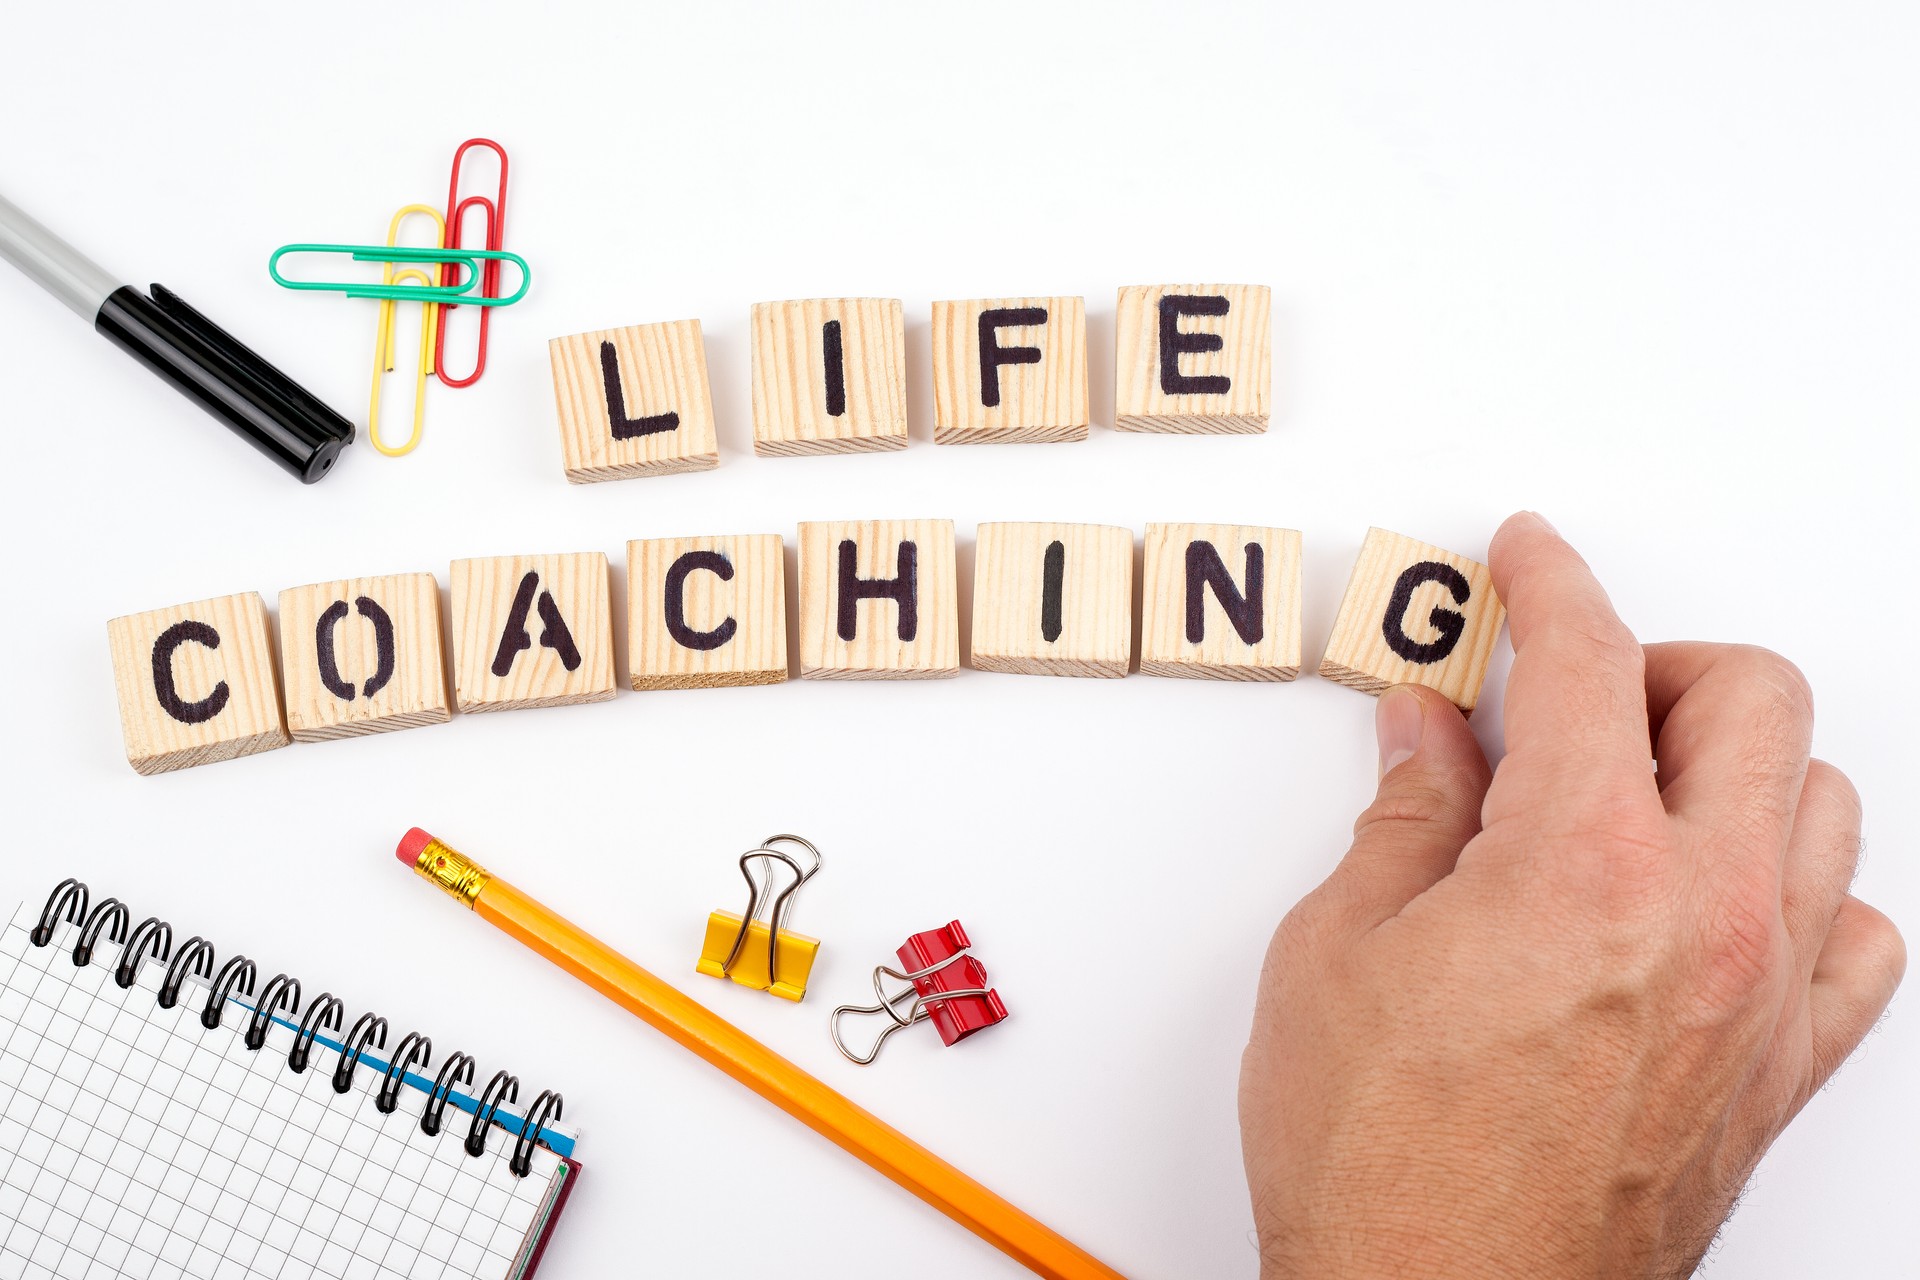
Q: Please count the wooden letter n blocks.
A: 1